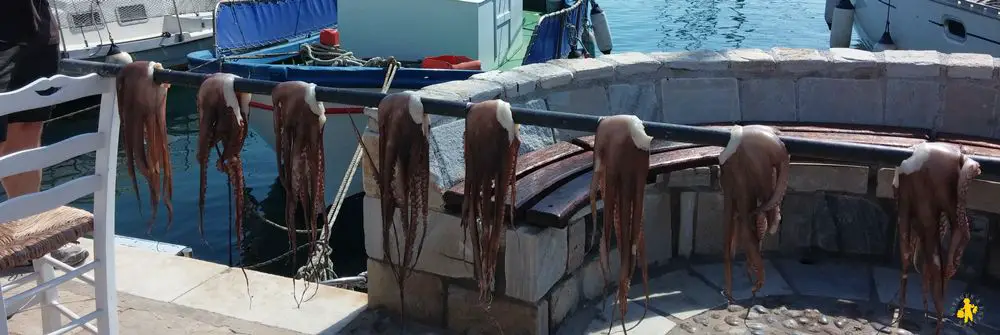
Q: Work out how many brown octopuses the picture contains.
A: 8